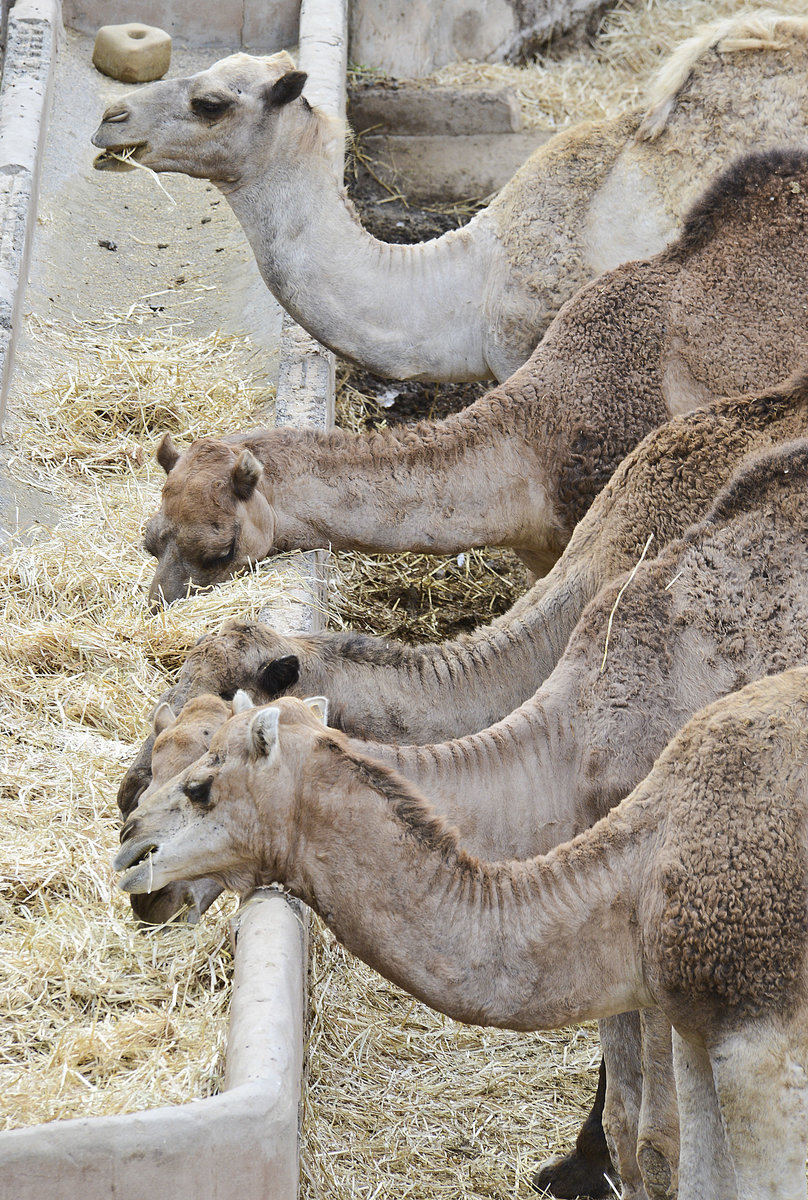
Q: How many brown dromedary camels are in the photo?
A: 4